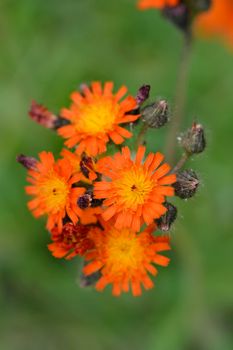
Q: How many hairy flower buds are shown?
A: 4